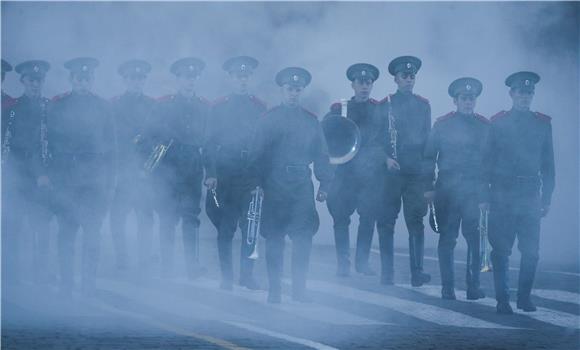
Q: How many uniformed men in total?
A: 11